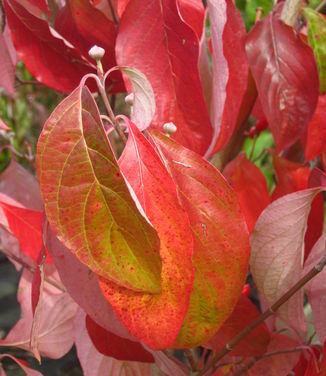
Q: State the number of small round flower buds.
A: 3